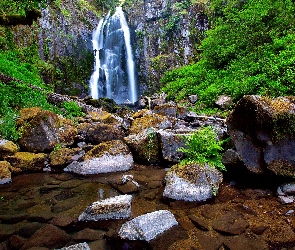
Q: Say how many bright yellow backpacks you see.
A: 0